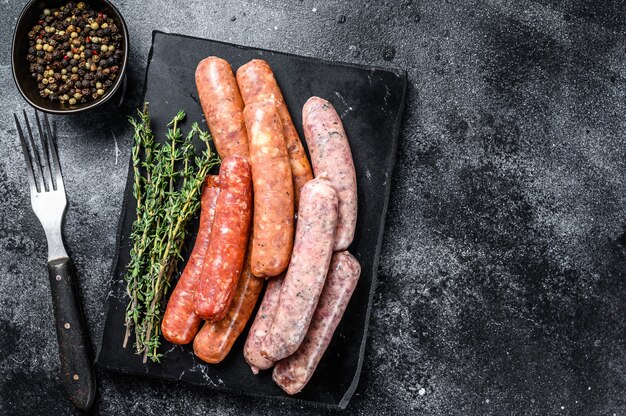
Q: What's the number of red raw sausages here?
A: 2